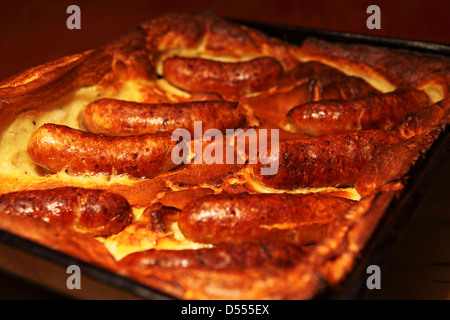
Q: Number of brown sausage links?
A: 8